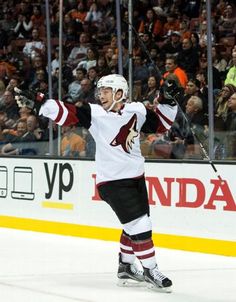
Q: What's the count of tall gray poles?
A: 5